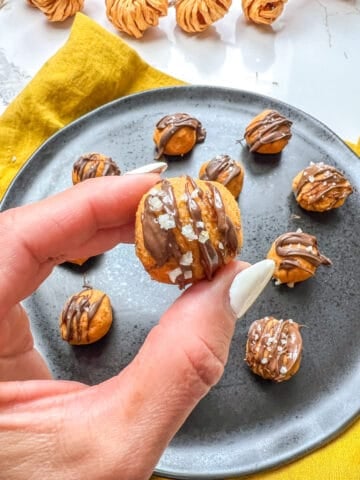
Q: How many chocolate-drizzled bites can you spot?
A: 9